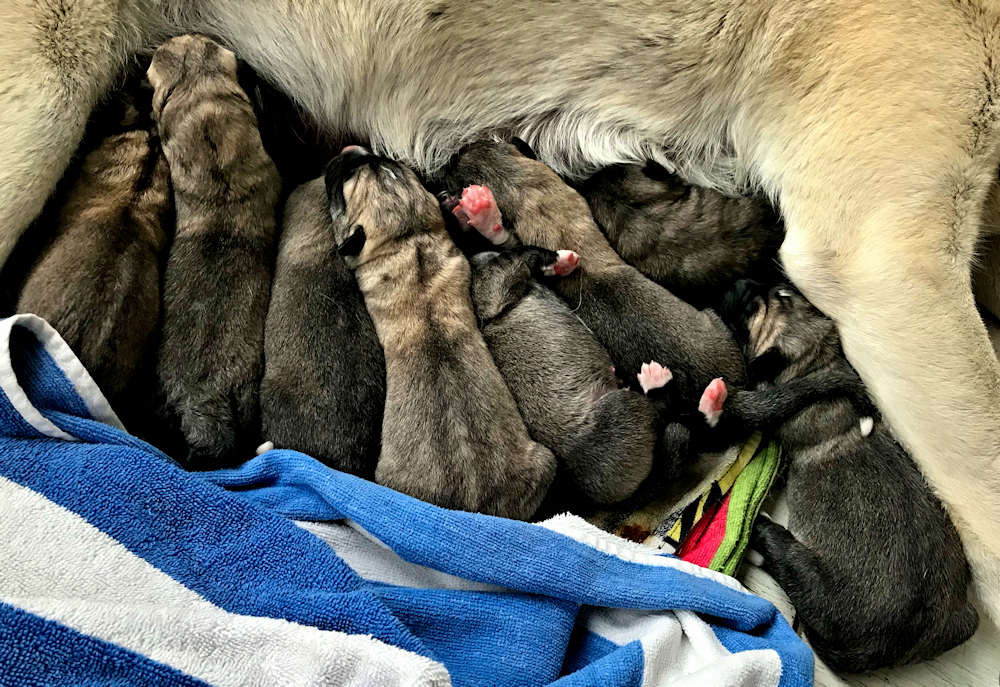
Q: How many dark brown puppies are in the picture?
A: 8